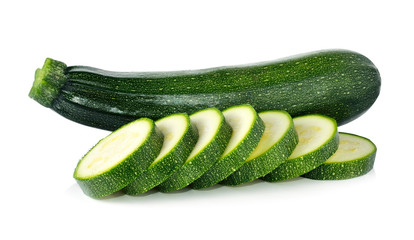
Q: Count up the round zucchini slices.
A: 7